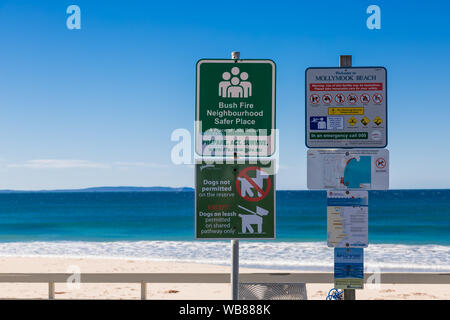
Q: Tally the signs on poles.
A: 6